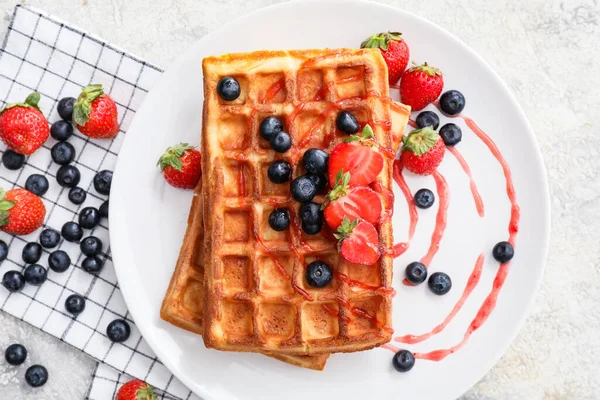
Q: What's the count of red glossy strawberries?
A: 11